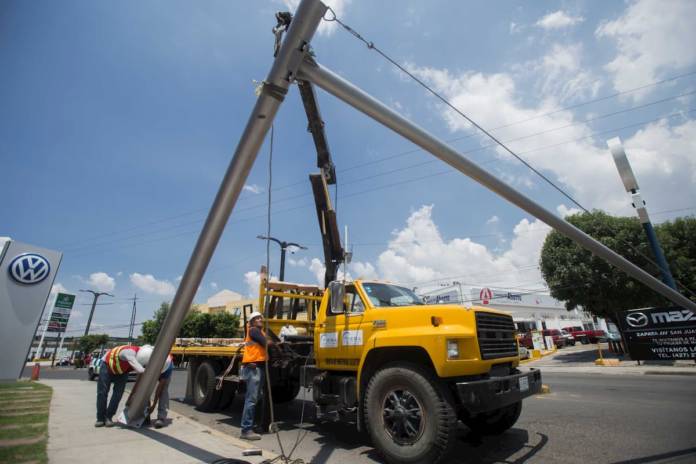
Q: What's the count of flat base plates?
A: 1